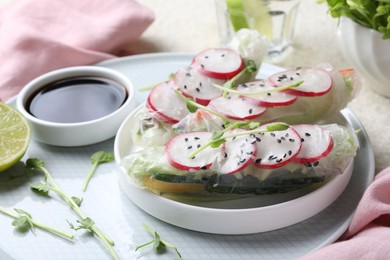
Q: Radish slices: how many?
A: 10